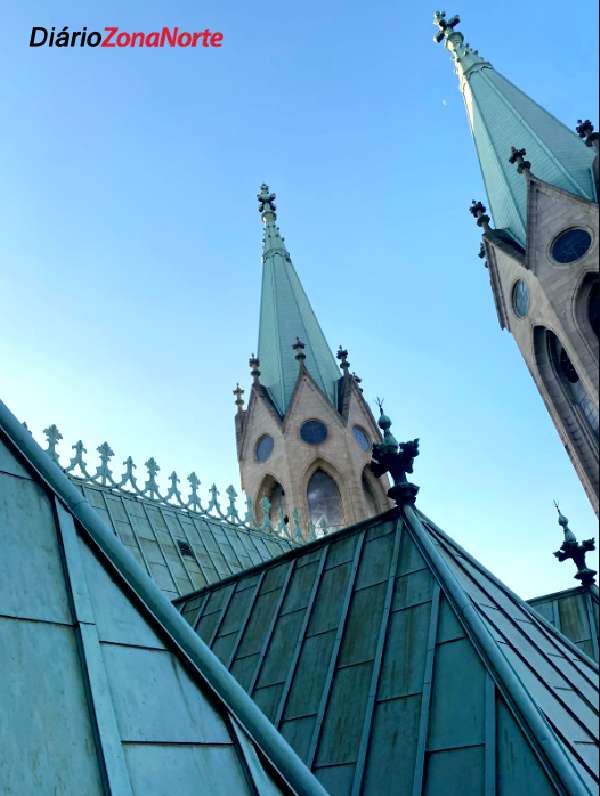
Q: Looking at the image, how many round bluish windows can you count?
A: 5